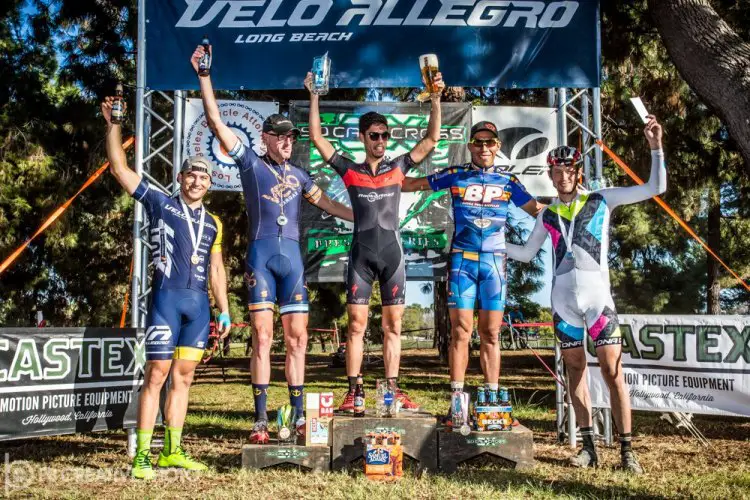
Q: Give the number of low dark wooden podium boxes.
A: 3